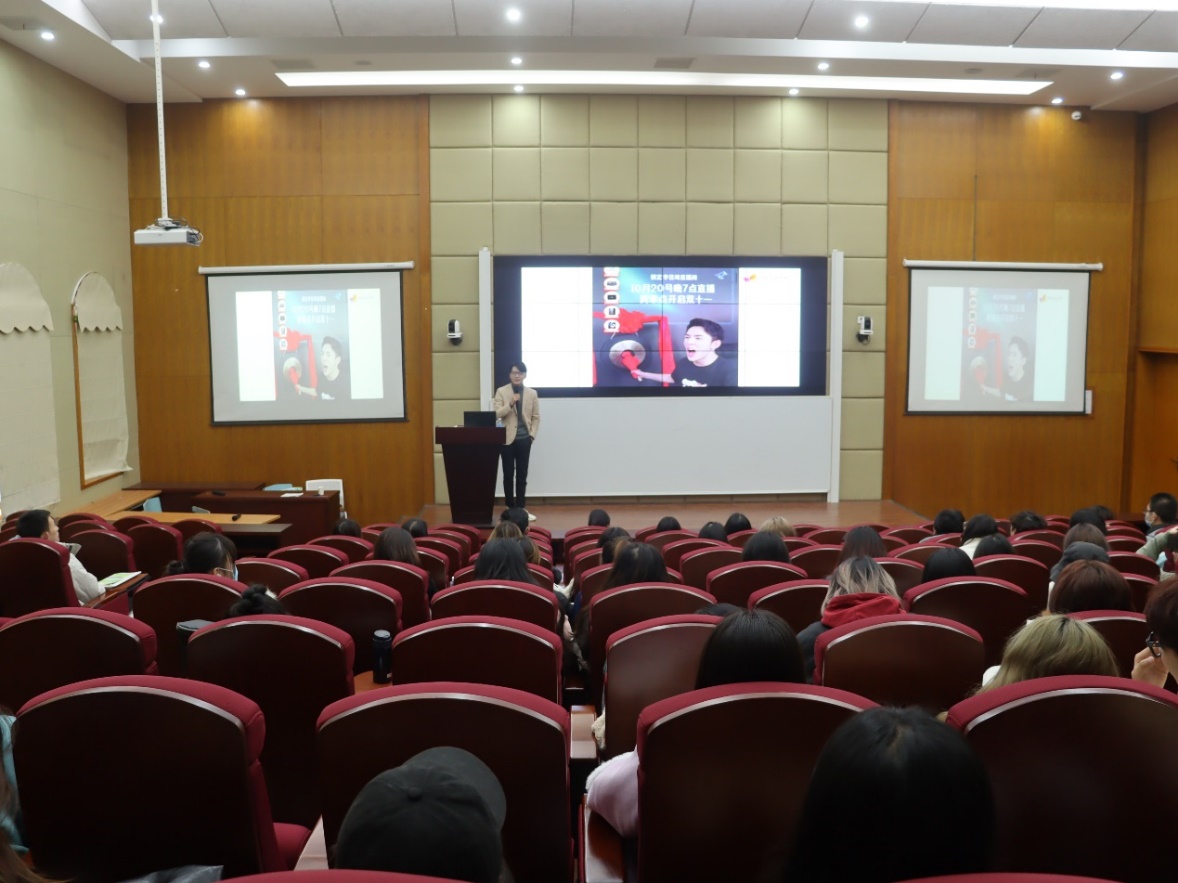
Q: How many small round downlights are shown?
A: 12